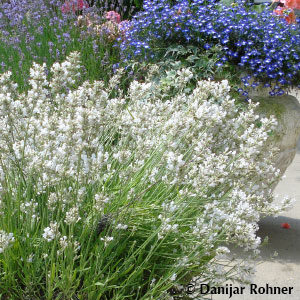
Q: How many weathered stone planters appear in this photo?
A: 1